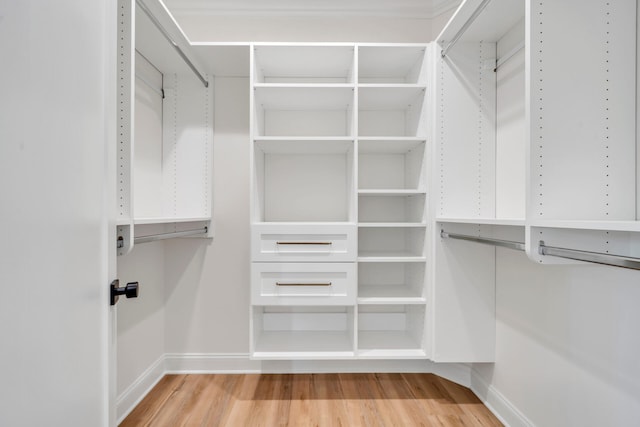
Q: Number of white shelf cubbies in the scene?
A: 11